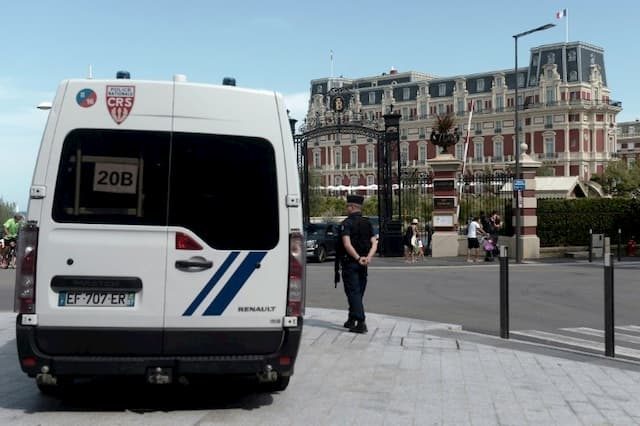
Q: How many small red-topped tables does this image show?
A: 0